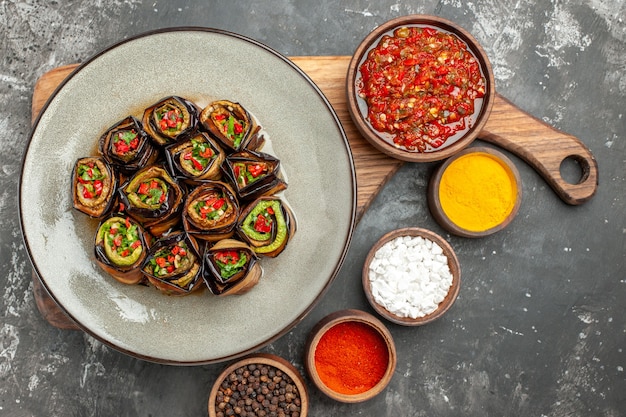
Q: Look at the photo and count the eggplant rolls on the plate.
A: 12